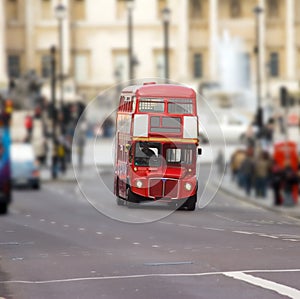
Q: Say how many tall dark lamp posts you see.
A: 4